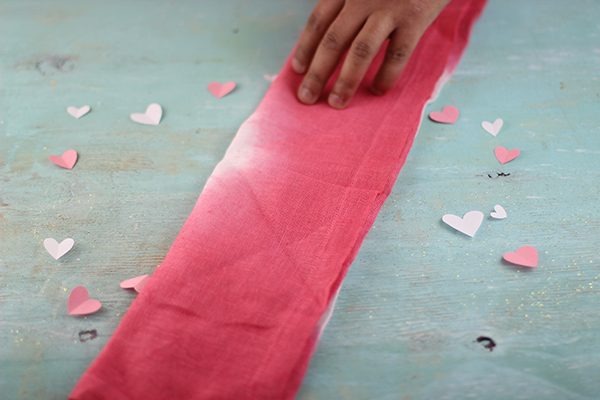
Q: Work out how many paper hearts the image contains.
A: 13